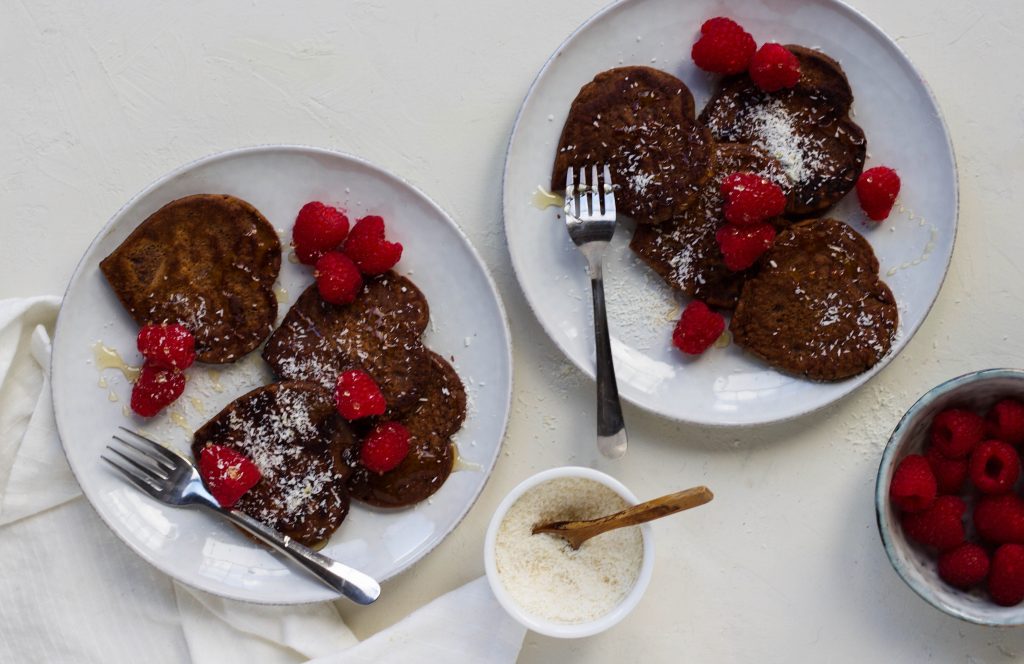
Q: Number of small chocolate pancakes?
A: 8